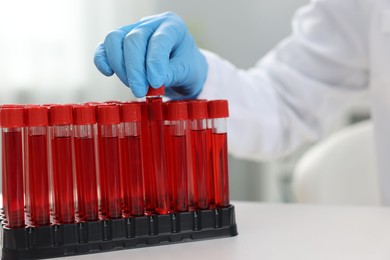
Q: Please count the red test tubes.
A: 10